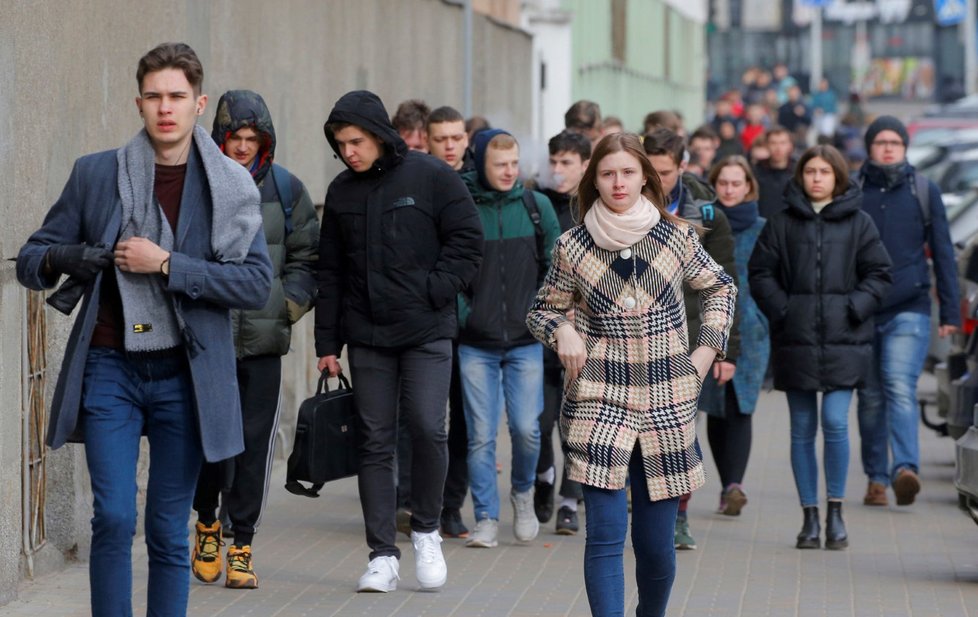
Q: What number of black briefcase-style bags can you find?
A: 1